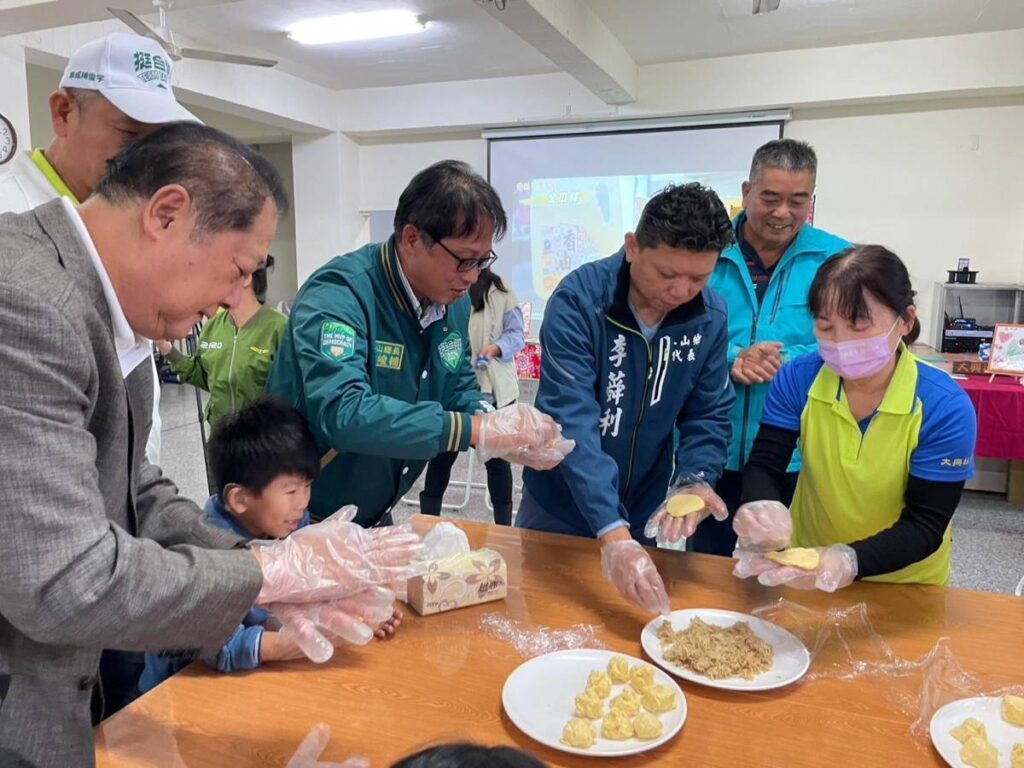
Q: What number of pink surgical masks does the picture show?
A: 1